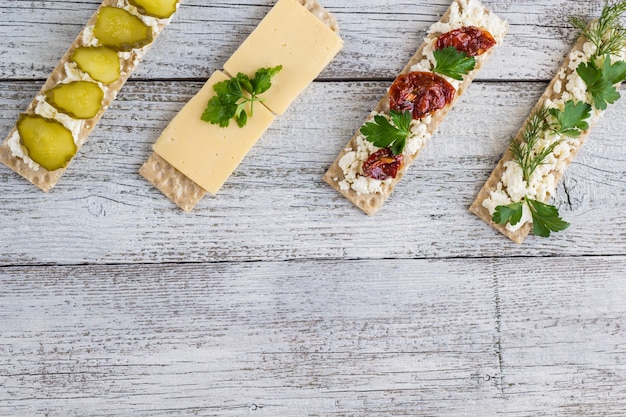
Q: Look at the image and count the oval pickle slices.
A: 5